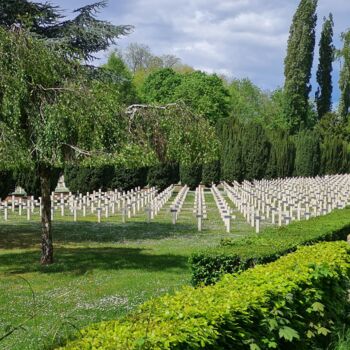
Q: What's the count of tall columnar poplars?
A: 3